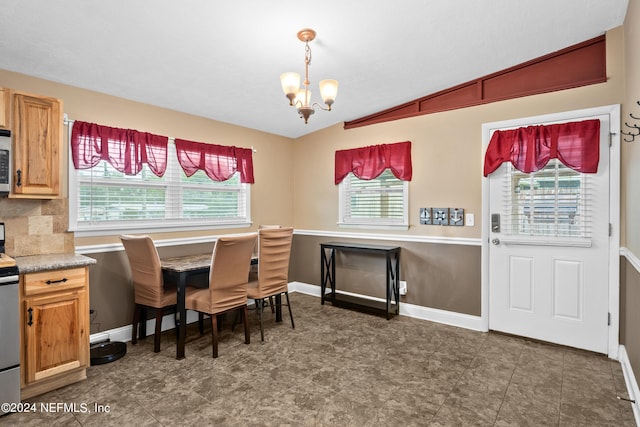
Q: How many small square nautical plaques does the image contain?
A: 3